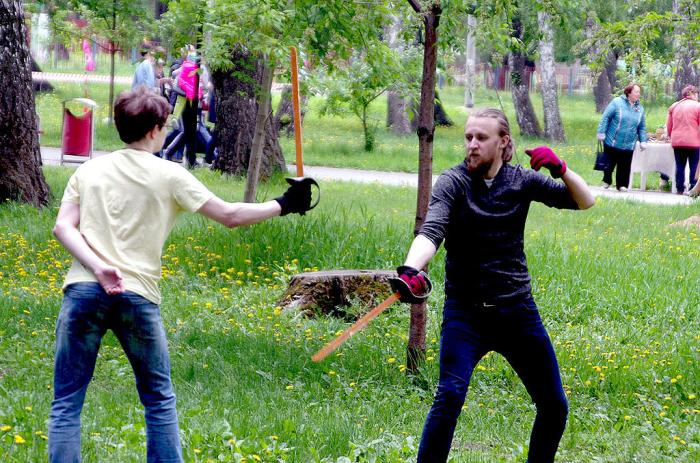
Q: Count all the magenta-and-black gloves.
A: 2